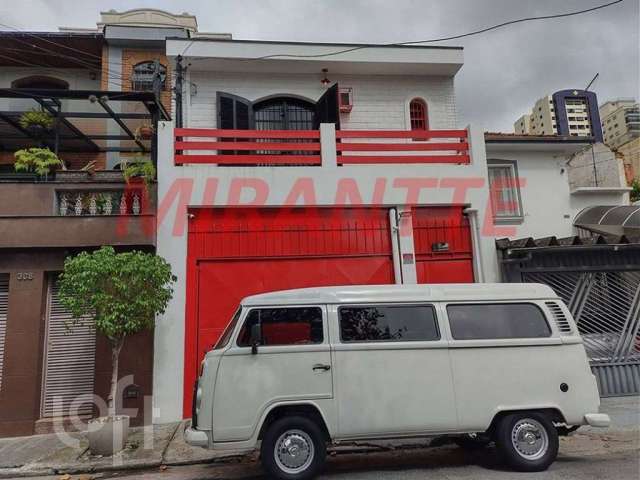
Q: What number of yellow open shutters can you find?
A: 0